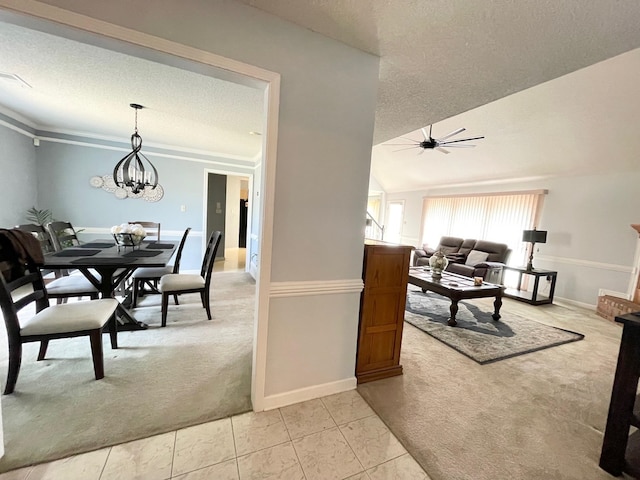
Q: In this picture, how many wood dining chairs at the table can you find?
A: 6